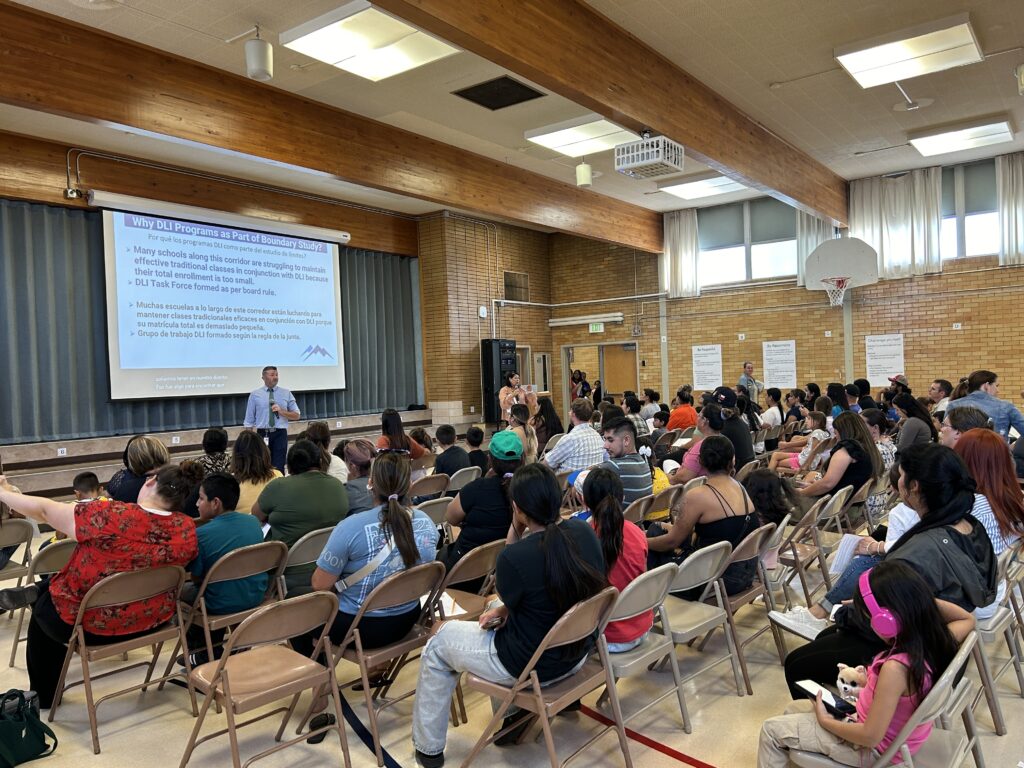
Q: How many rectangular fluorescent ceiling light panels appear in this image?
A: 5